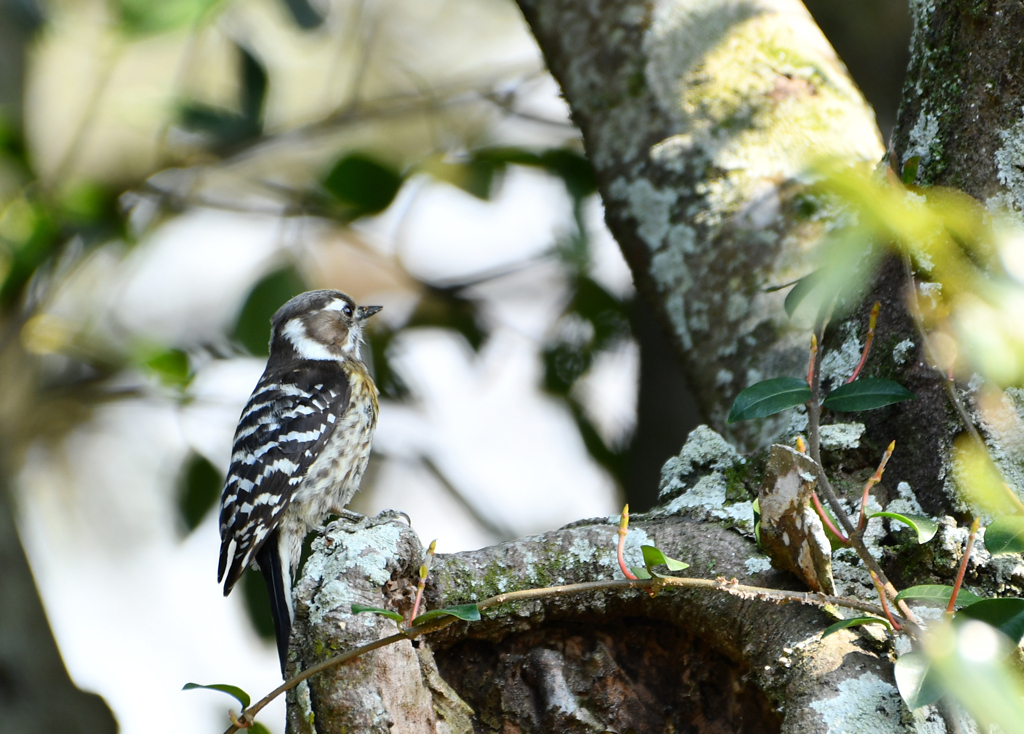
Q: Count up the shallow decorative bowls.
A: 0